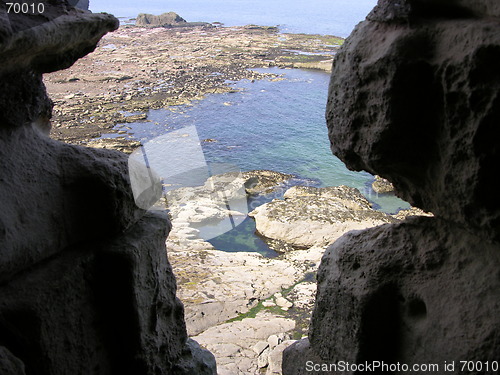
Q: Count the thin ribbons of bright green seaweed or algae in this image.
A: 1